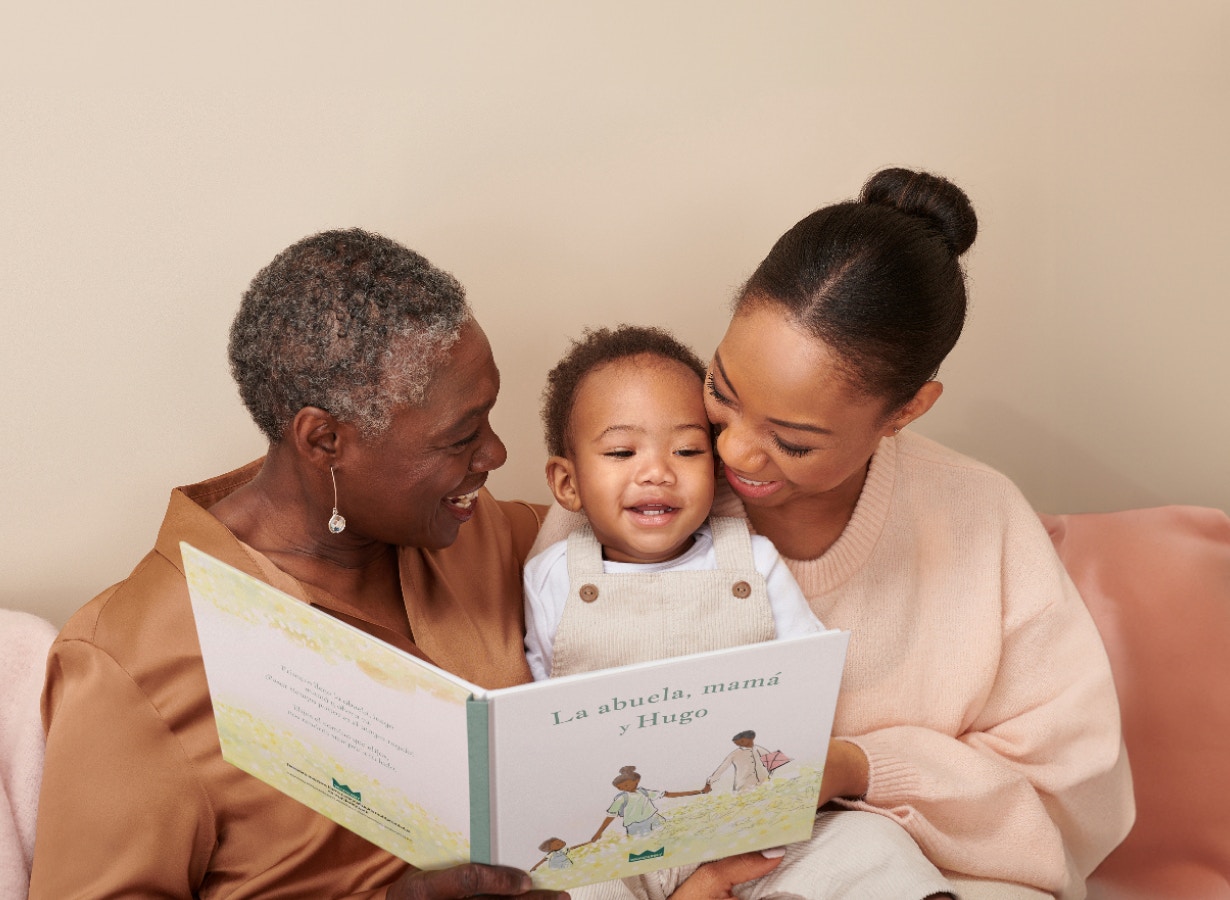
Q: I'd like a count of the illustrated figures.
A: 3